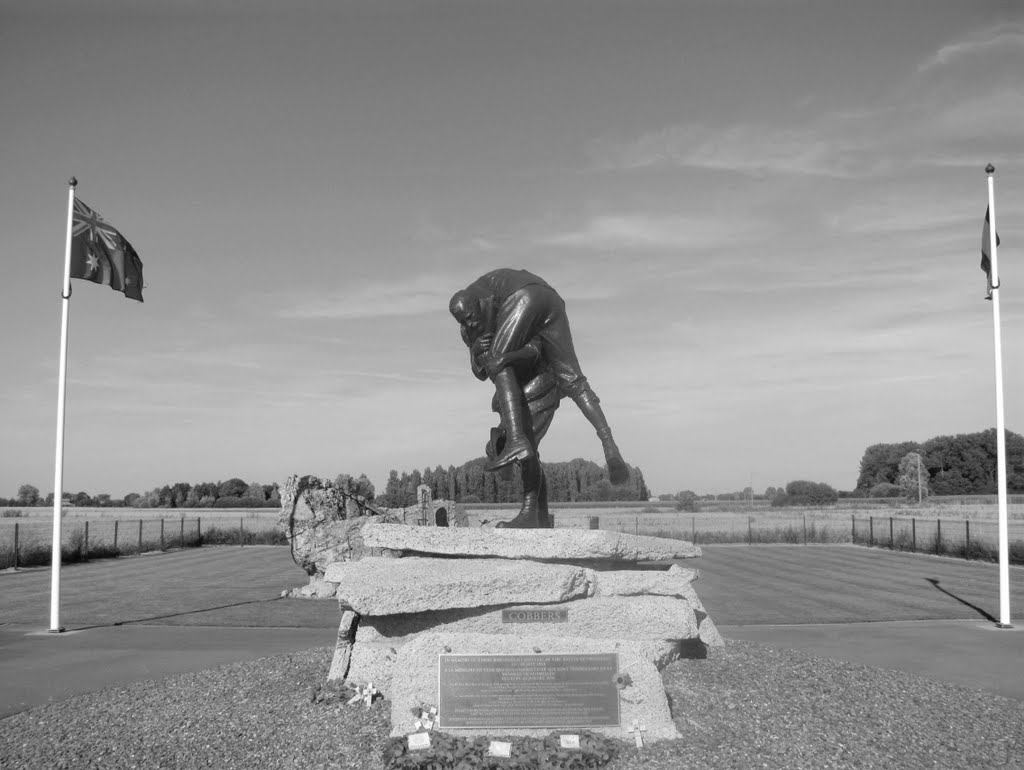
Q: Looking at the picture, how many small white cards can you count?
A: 3